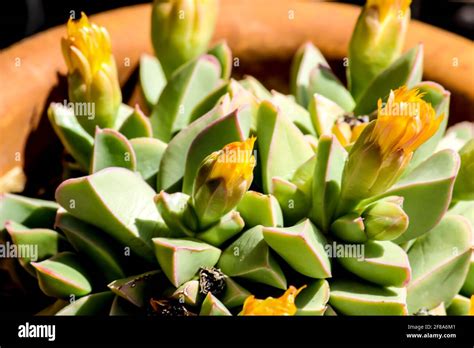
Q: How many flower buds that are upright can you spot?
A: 5